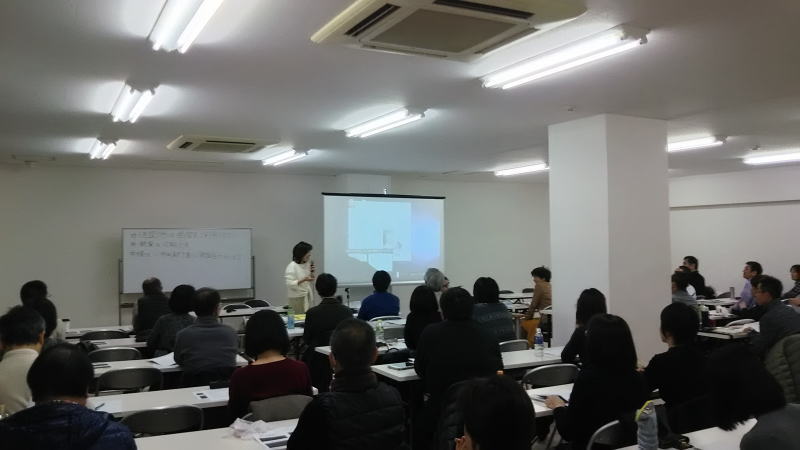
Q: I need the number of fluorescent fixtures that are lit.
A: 9